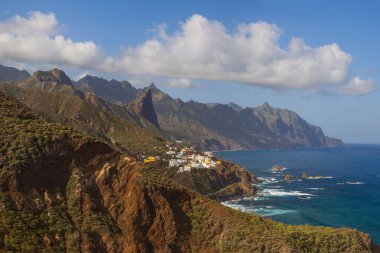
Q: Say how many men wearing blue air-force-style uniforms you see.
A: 0